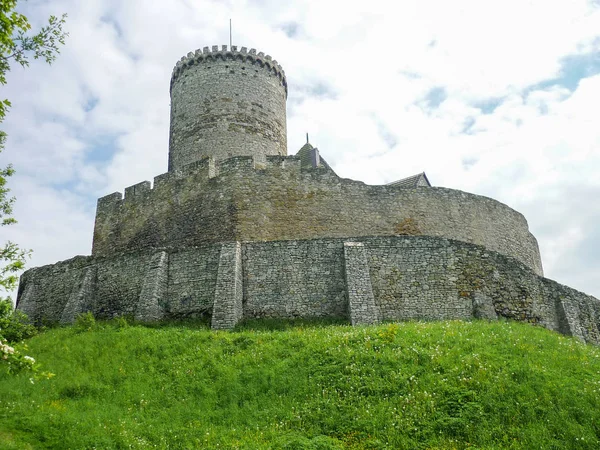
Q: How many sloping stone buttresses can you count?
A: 7